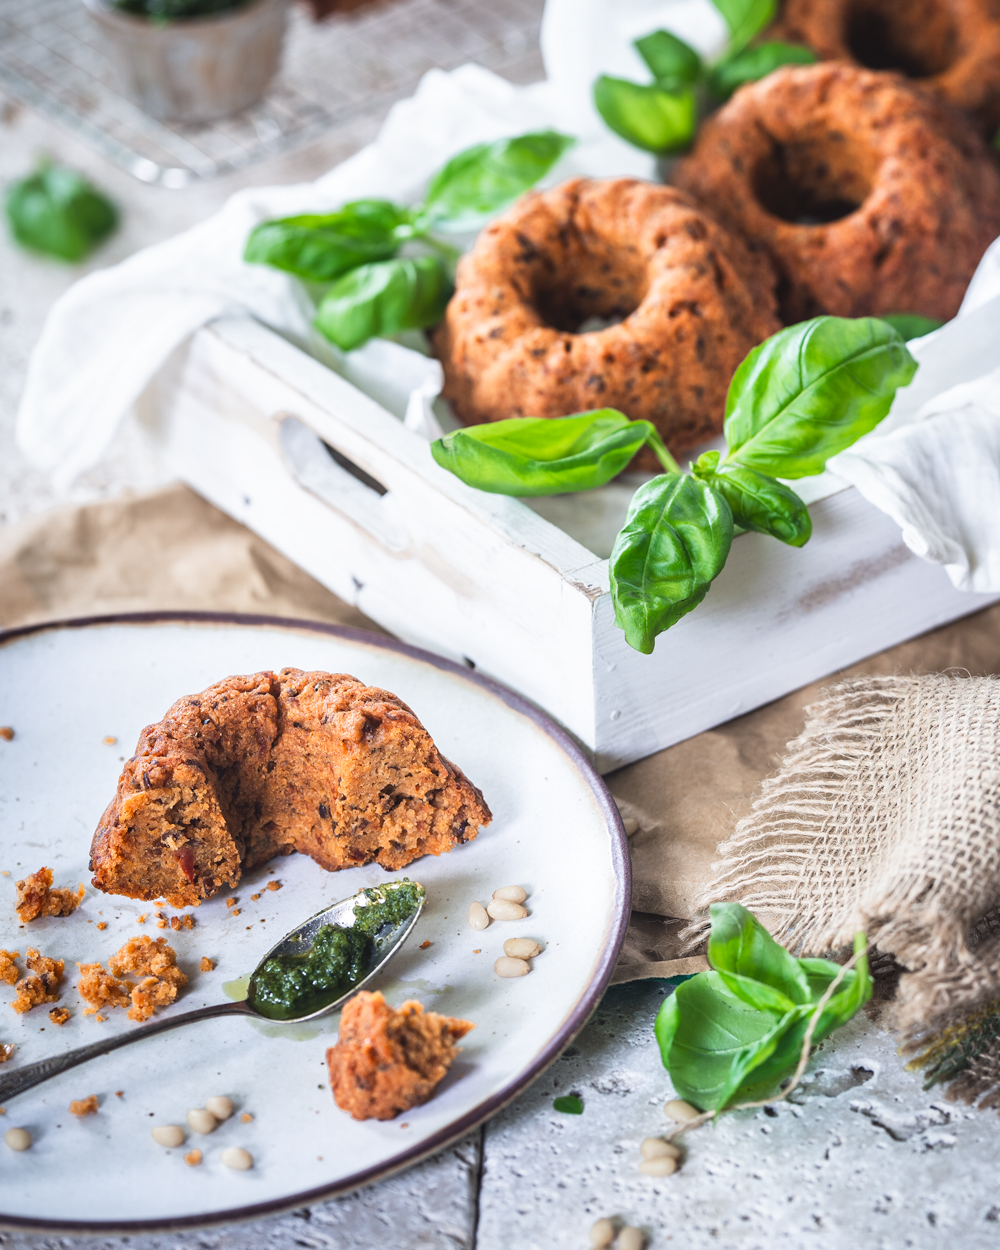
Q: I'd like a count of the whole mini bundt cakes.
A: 3